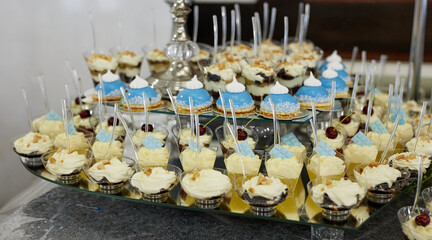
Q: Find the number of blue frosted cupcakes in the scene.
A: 9